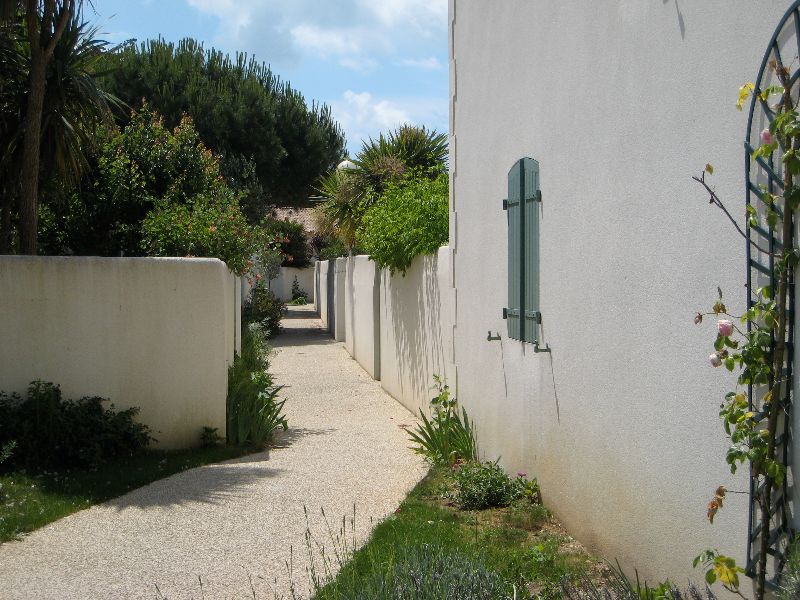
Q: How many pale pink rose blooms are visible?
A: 3